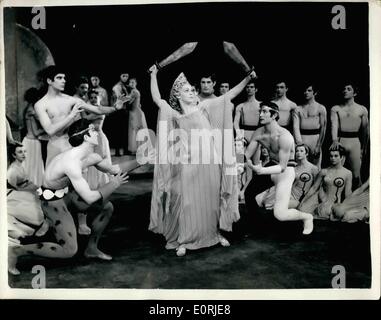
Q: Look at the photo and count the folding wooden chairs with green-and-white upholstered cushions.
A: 0